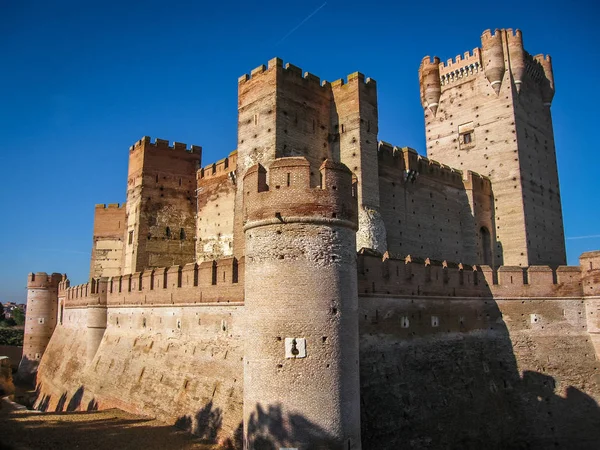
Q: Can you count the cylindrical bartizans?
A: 4